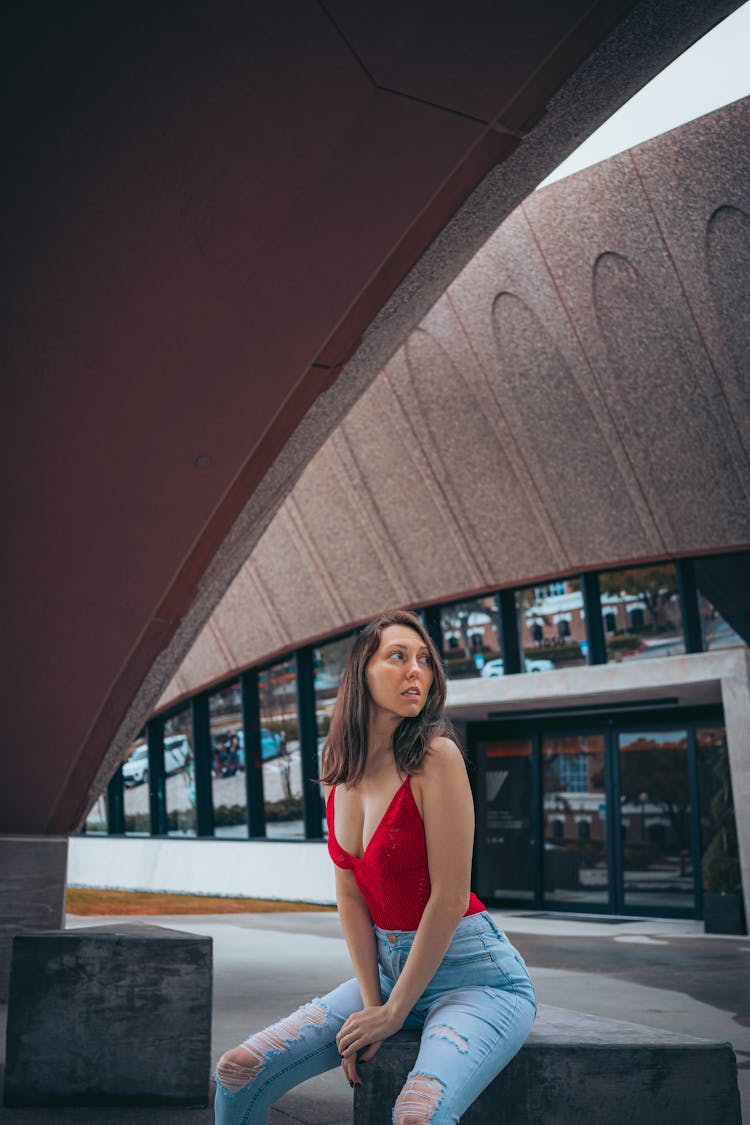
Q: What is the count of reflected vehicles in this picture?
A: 3